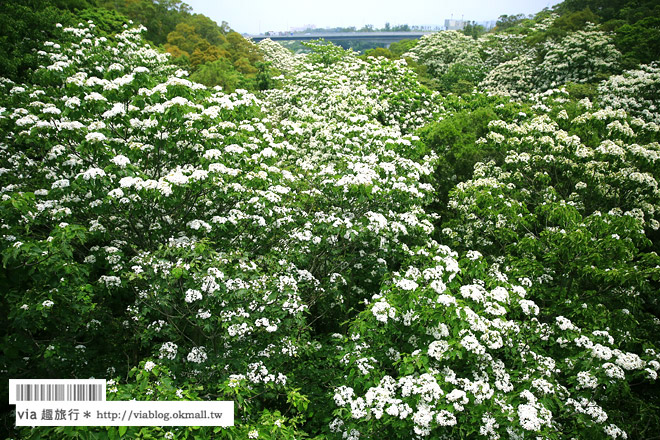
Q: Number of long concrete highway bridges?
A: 1